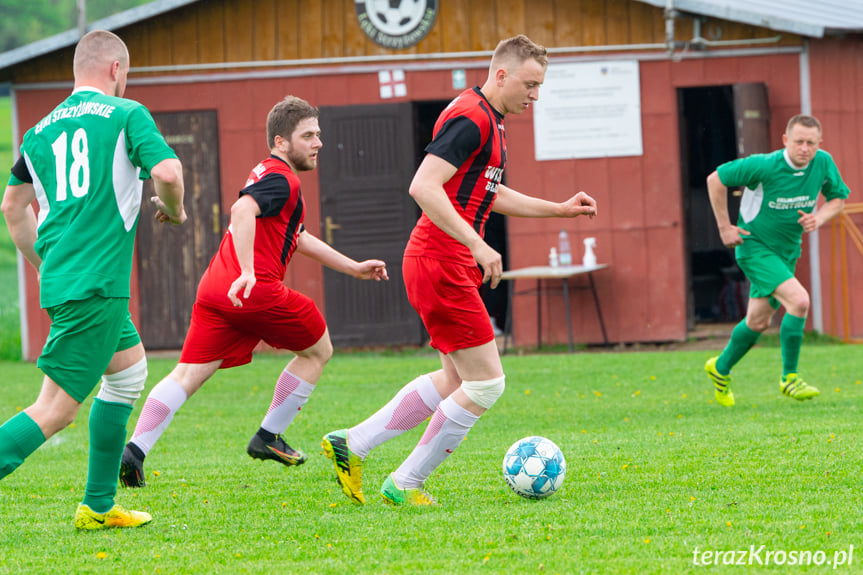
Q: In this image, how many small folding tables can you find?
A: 1